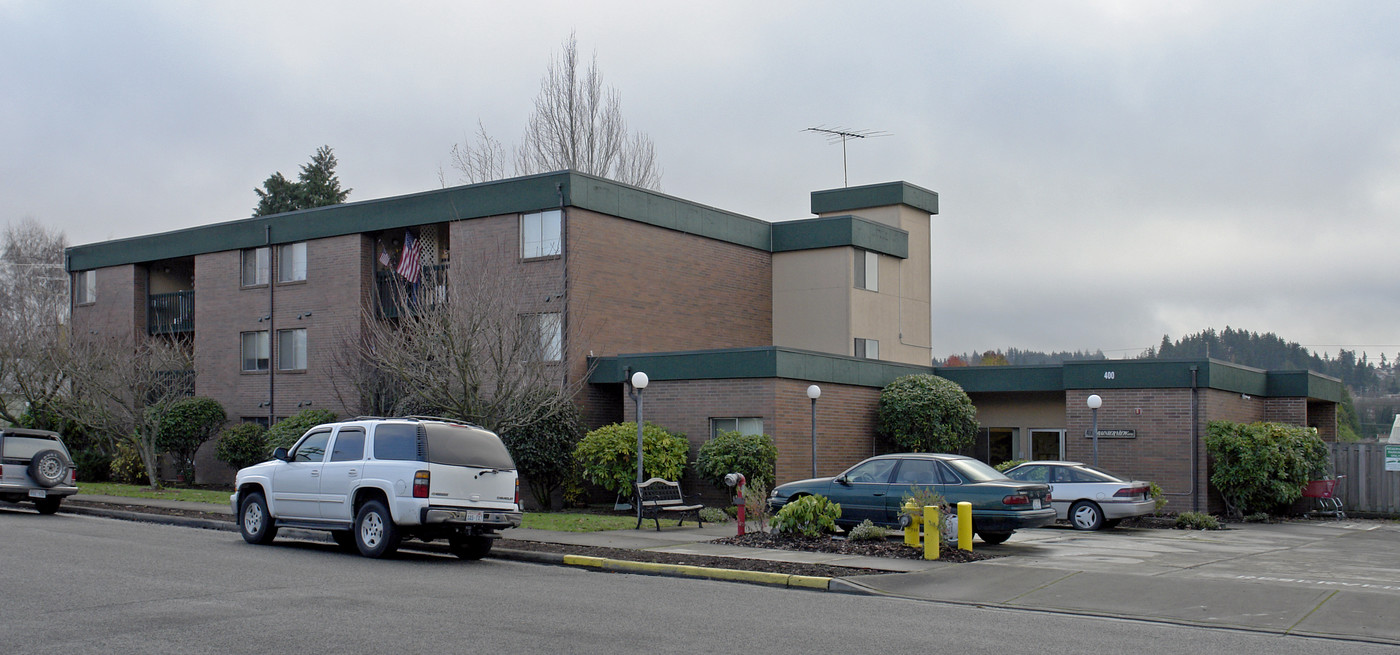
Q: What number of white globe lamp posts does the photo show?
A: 3